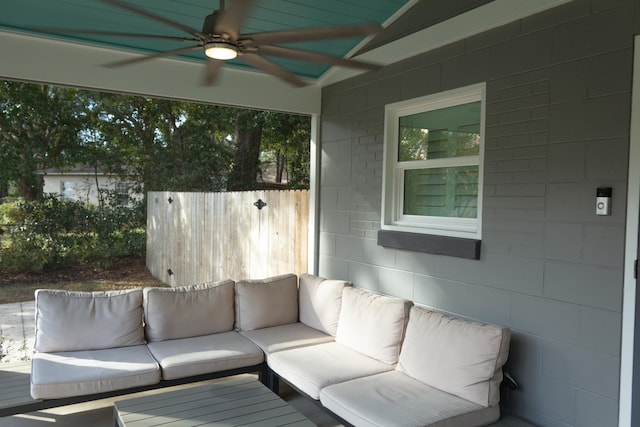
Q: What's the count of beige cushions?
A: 11